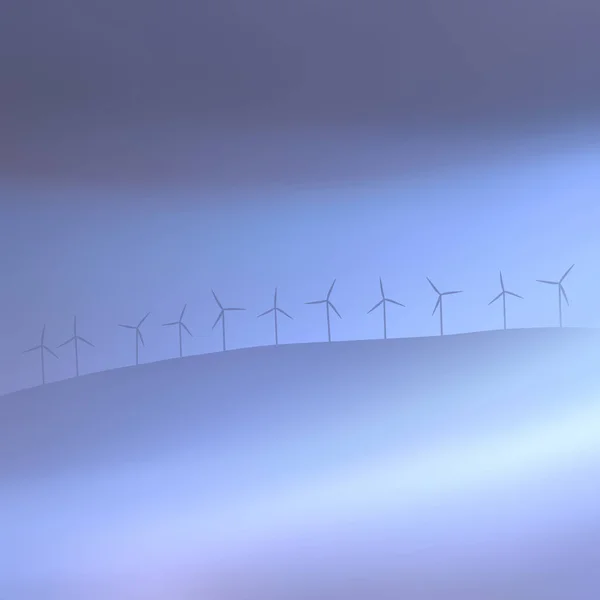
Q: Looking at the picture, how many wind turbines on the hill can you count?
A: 11